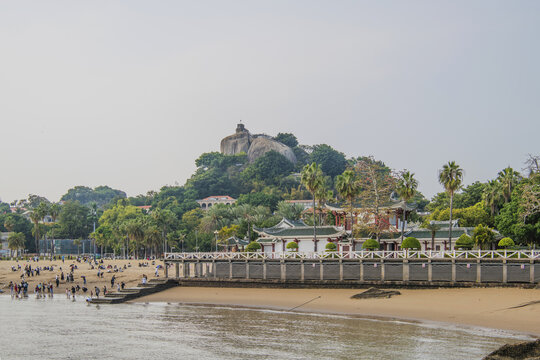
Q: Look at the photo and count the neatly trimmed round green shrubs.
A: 7